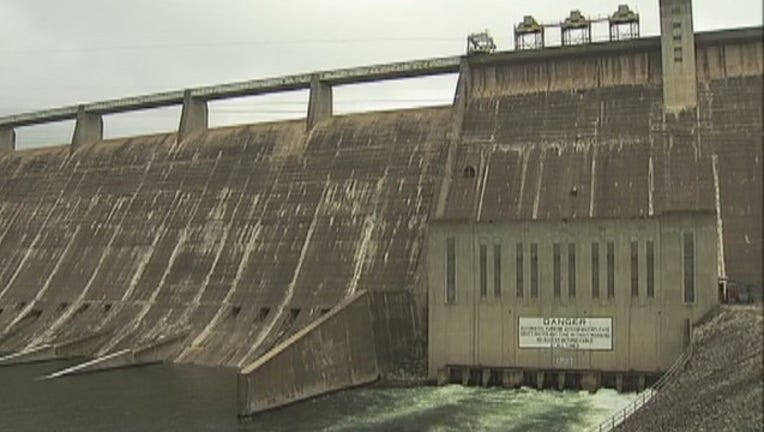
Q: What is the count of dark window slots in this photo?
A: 12